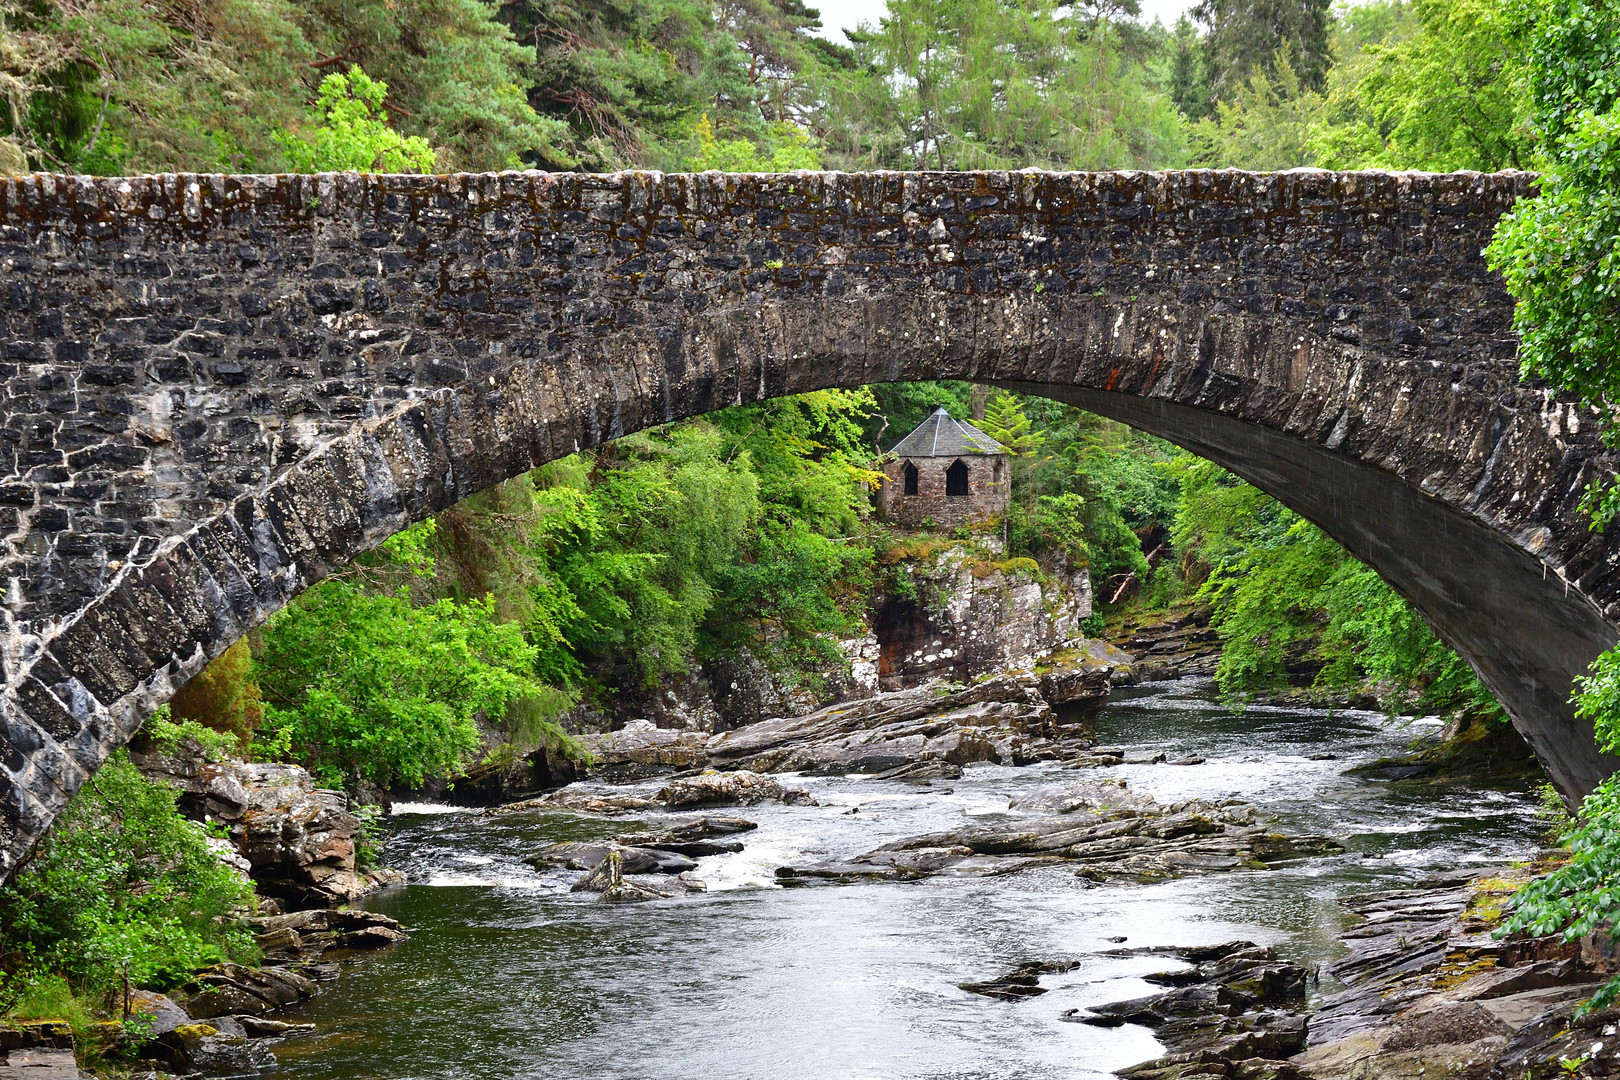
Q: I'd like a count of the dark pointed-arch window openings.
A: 2